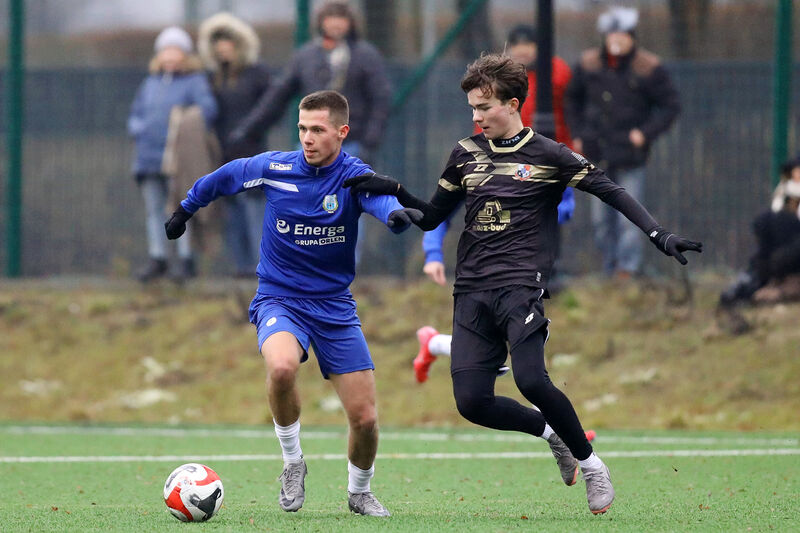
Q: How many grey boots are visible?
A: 4